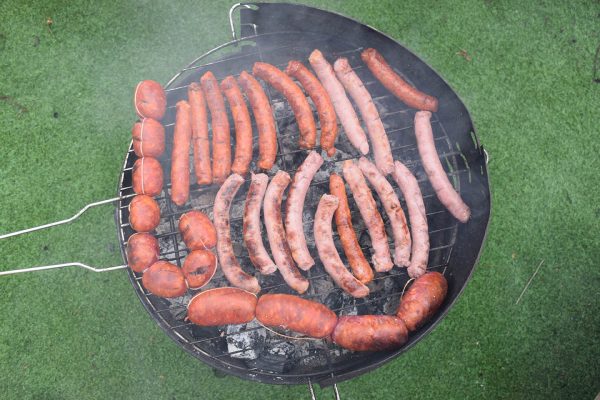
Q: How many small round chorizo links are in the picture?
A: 8